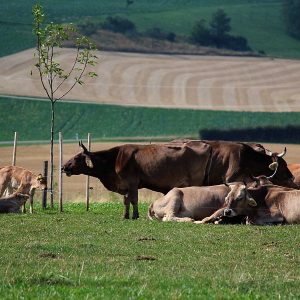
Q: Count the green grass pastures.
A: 3